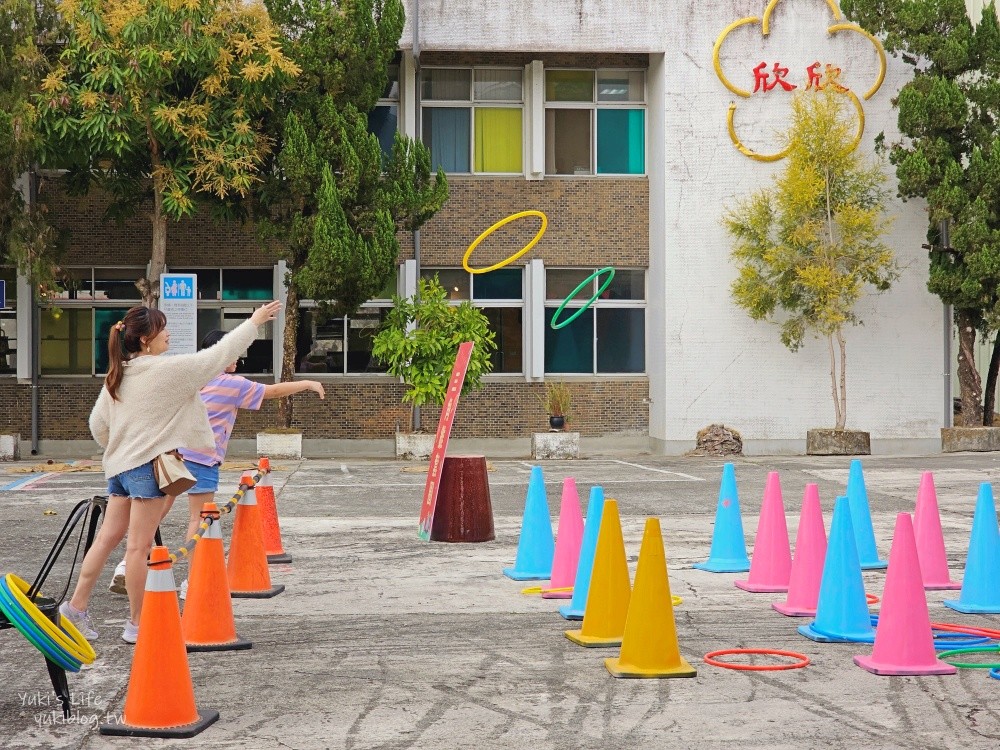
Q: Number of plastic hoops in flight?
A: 2